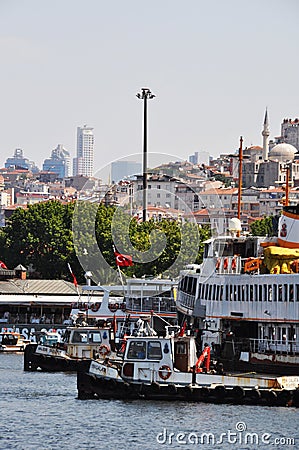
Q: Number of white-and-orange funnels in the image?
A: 1